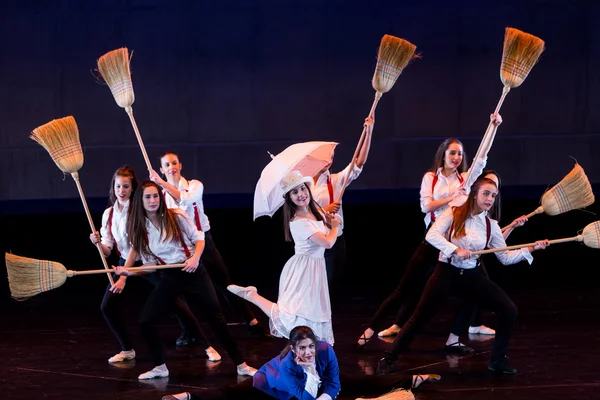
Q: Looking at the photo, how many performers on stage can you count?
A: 9